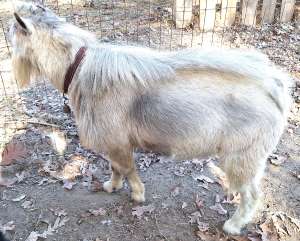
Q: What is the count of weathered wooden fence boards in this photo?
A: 6